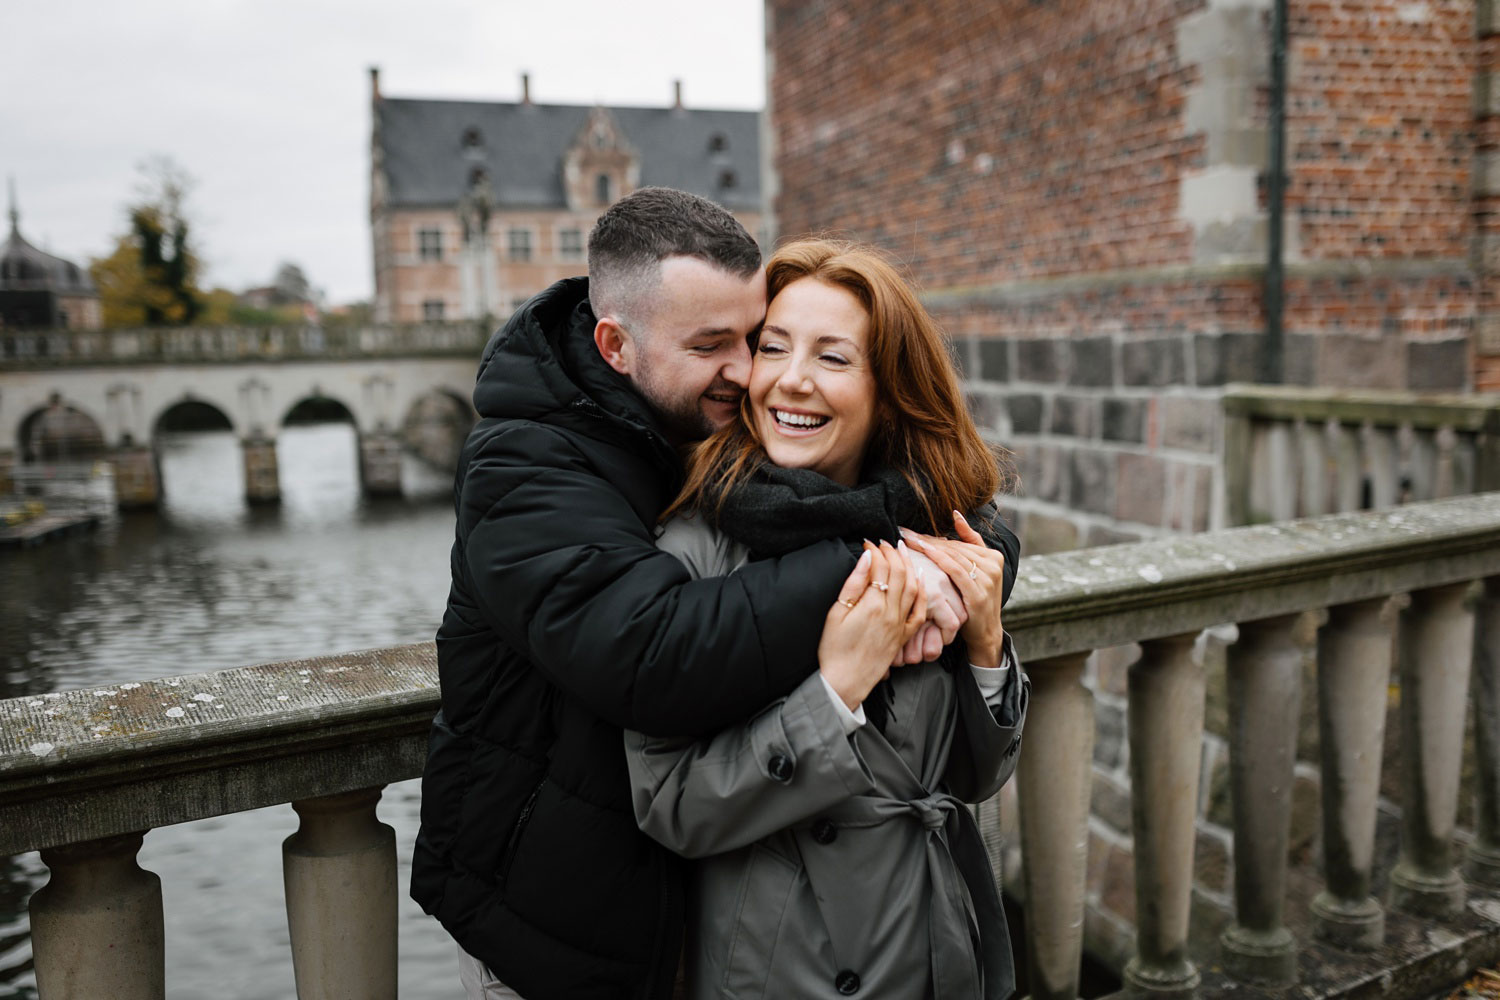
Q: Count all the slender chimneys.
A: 3